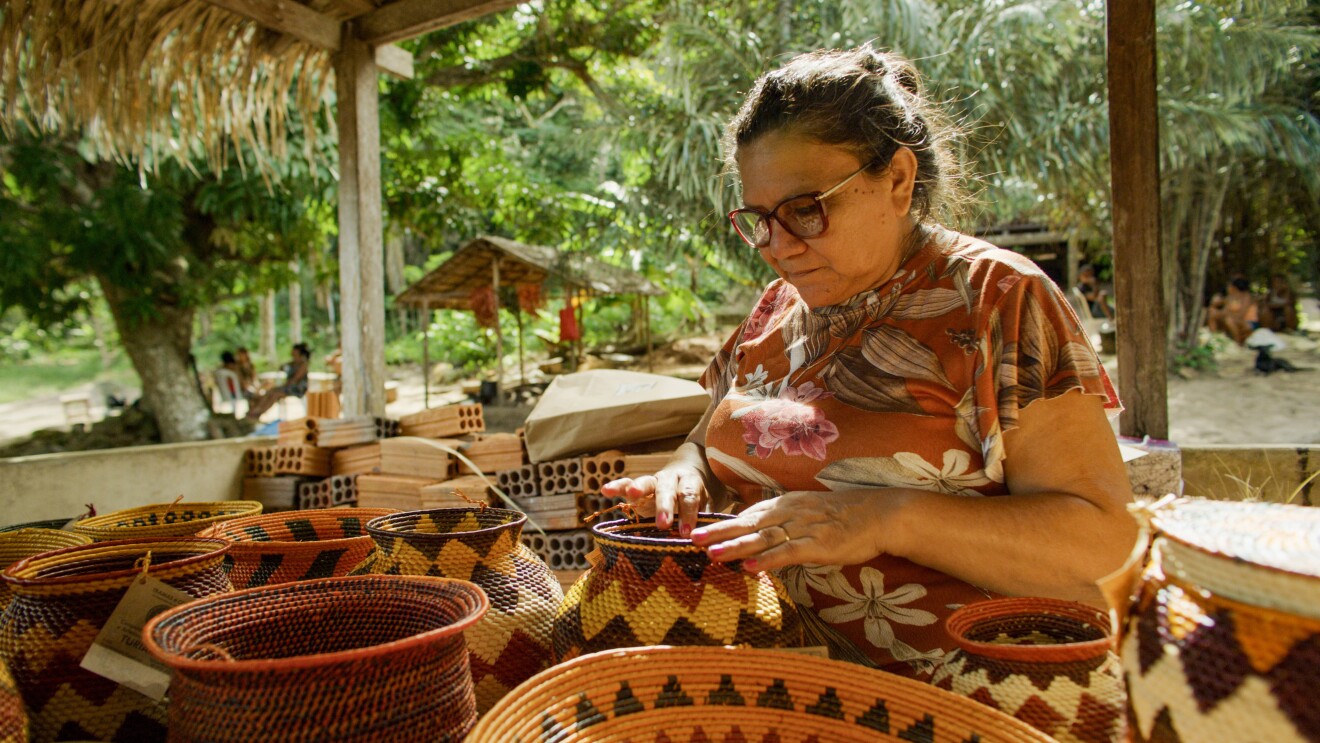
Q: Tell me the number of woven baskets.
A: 12